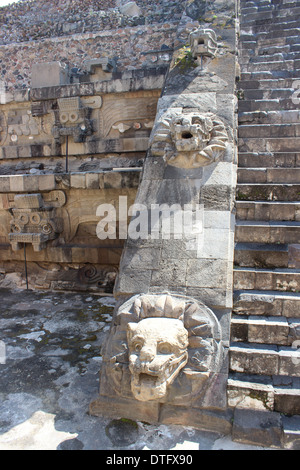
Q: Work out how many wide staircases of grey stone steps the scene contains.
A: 1